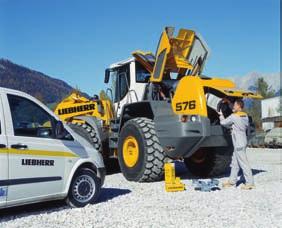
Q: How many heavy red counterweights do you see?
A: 0